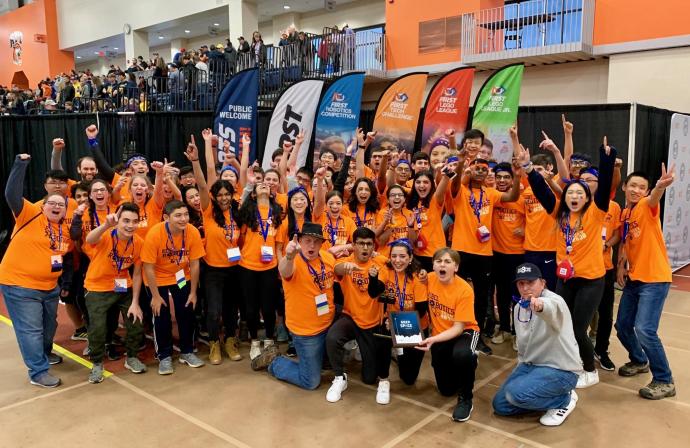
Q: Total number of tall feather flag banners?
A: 6